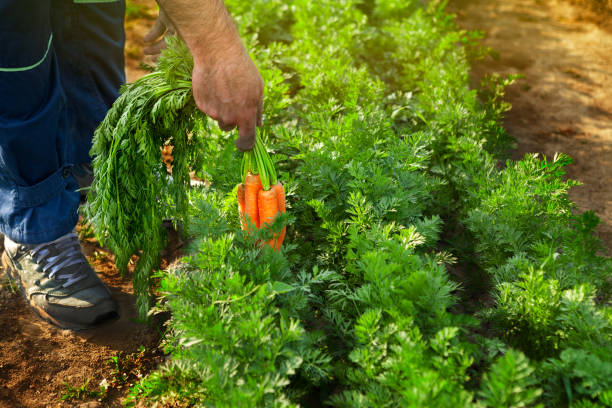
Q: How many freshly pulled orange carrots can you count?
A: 4